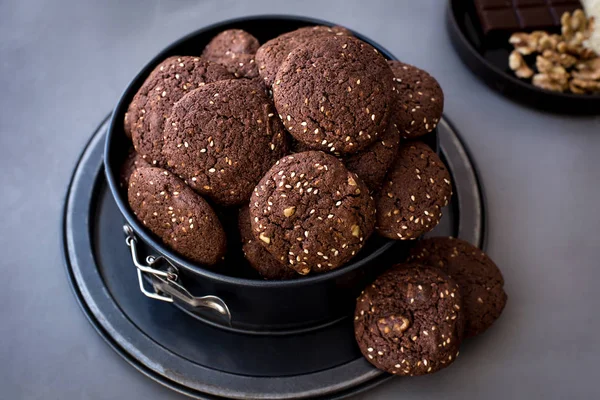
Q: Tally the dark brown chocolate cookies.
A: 14